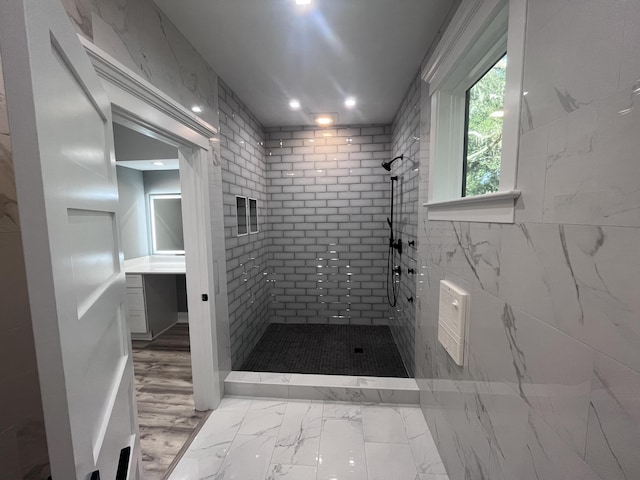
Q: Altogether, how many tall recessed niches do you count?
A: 2